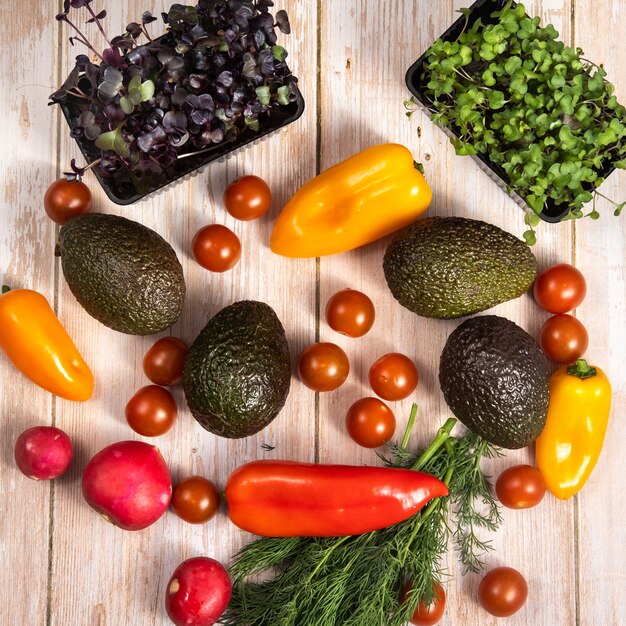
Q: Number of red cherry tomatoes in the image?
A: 15